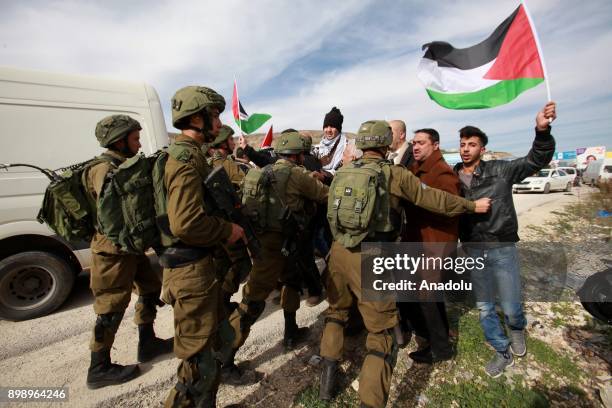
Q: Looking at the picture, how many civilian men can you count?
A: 4